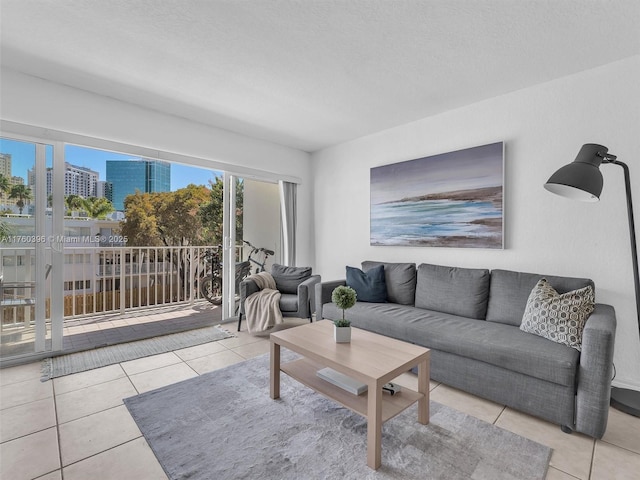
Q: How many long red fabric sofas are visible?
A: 0